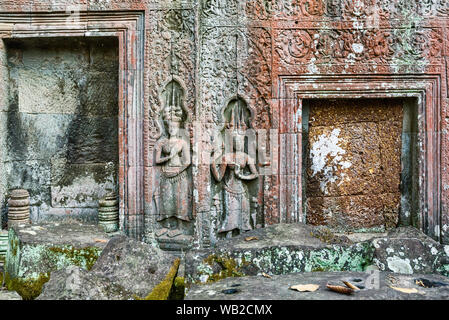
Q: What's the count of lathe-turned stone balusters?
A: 2